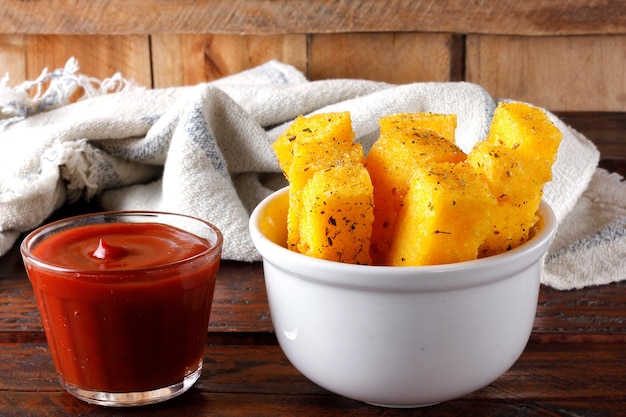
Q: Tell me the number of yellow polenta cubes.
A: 8